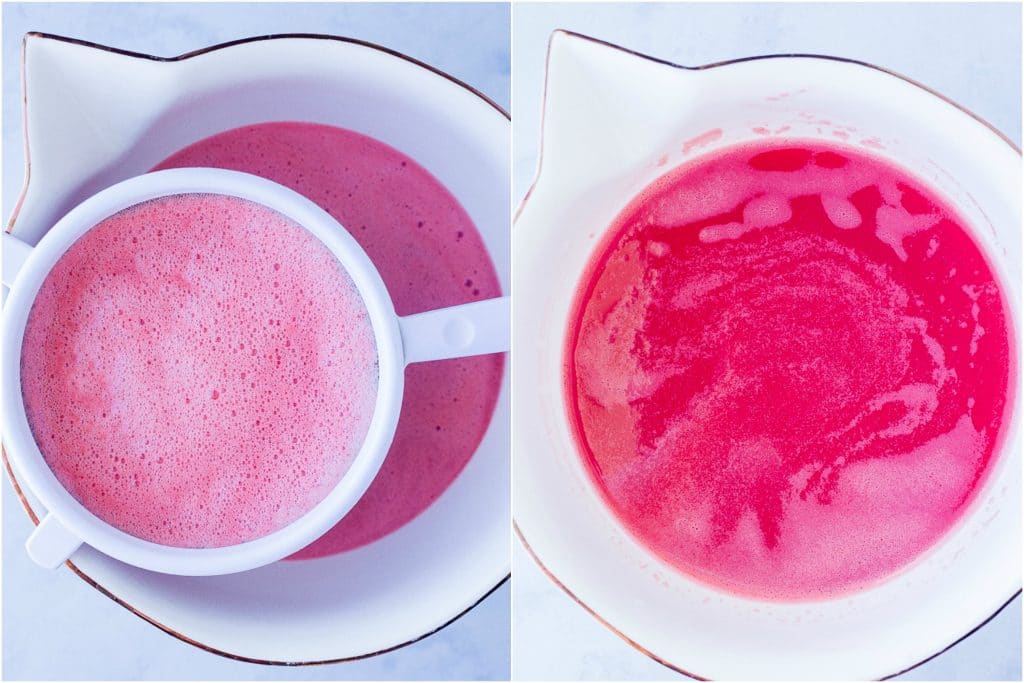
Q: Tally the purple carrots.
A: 0